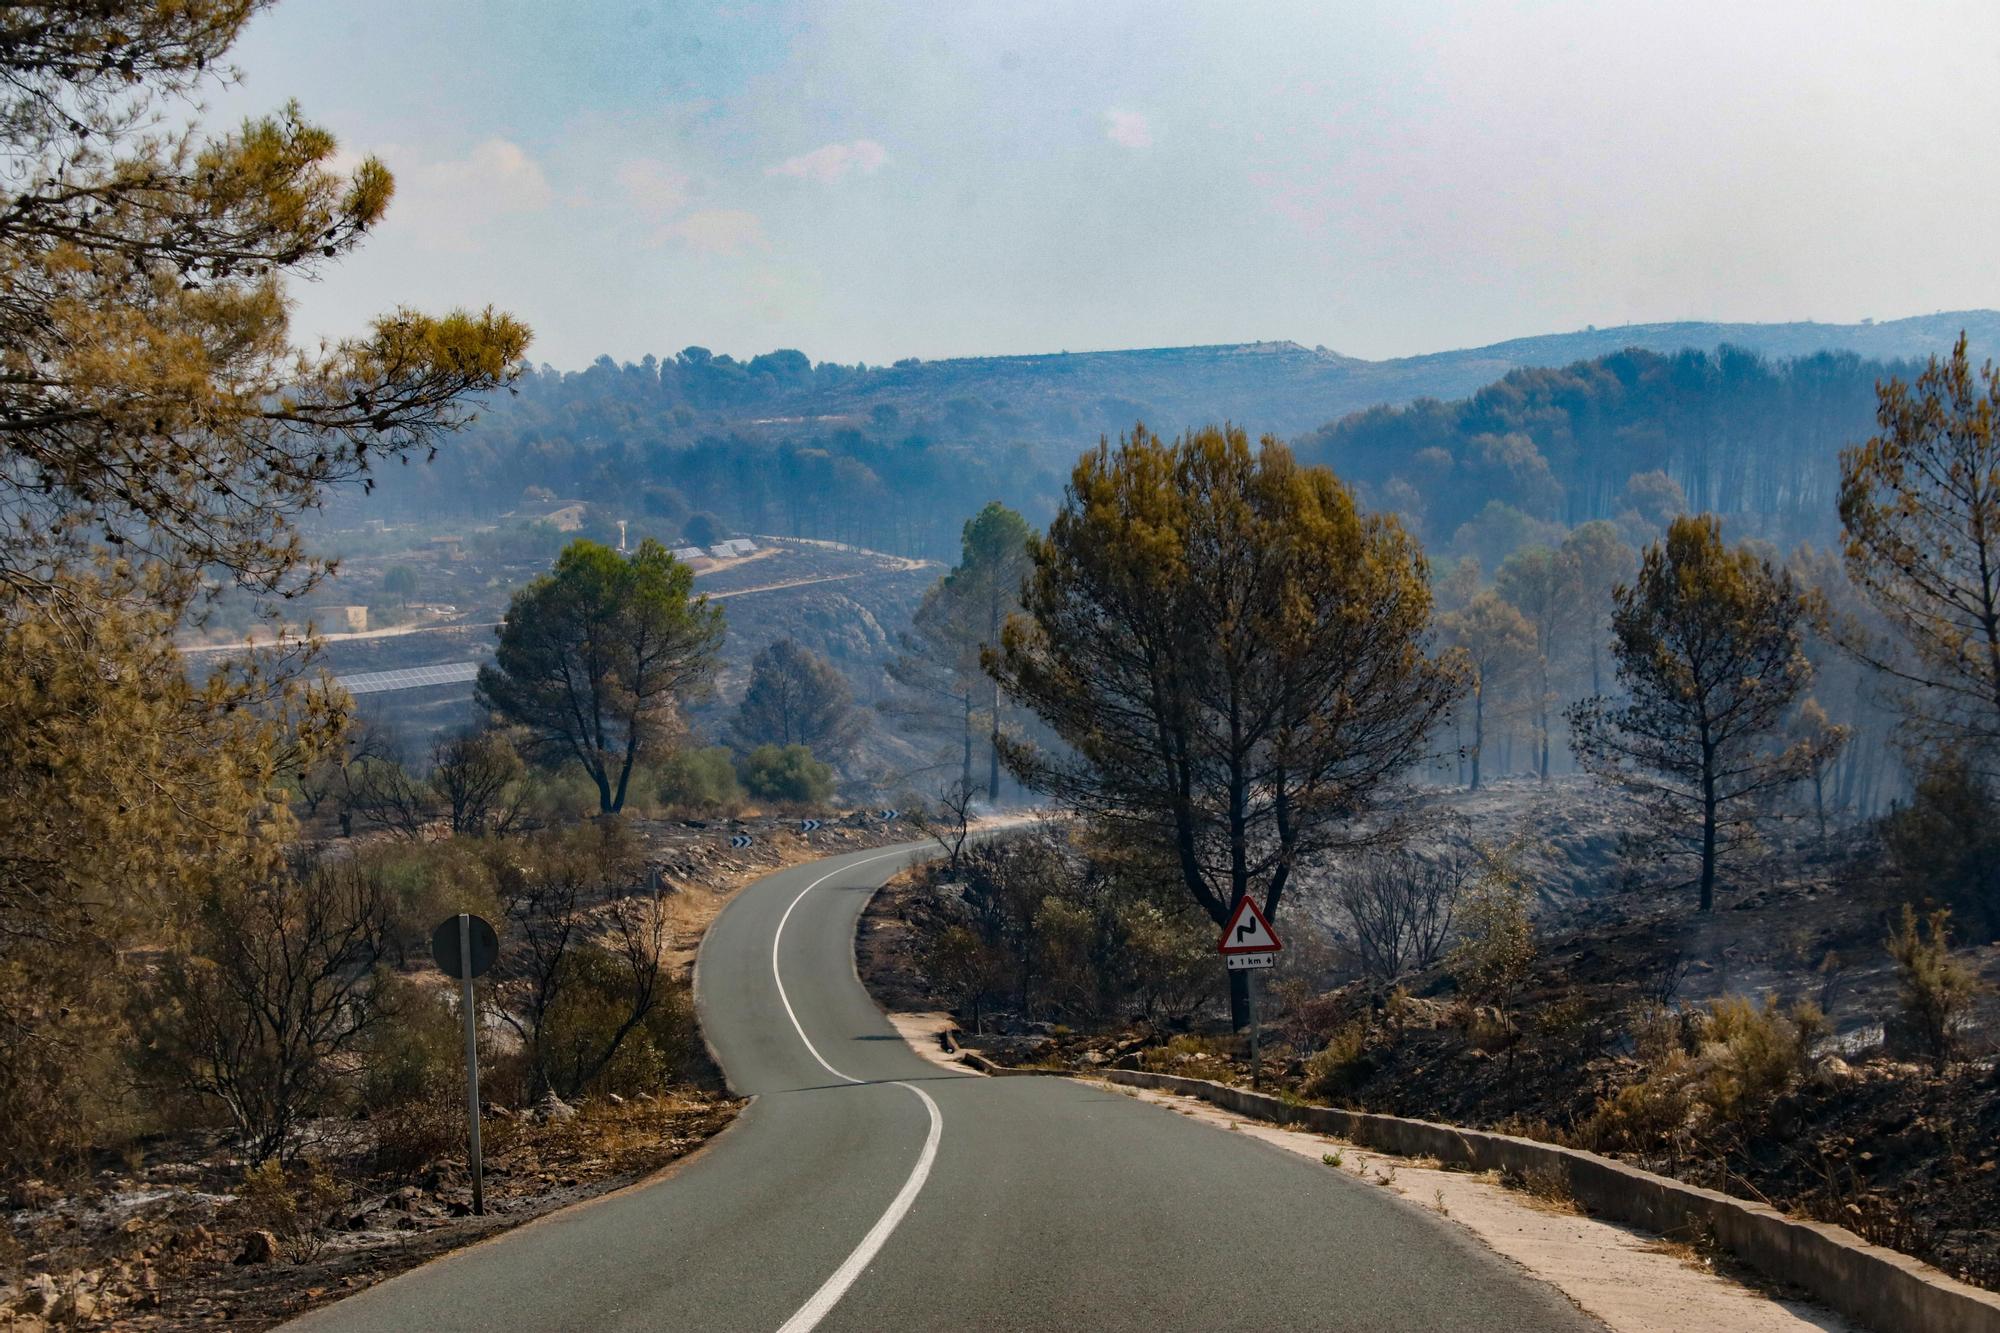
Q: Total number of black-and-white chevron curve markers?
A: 3